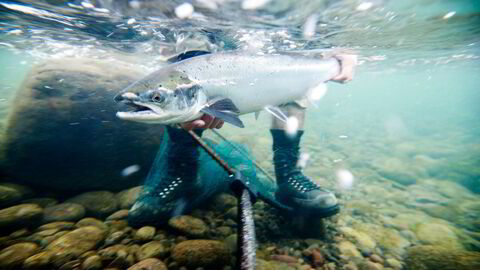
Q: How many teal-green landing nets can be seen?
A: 1